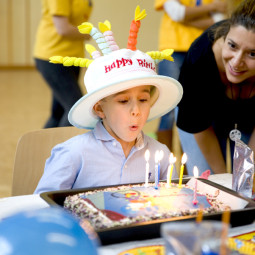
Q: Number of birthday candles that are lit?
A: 7